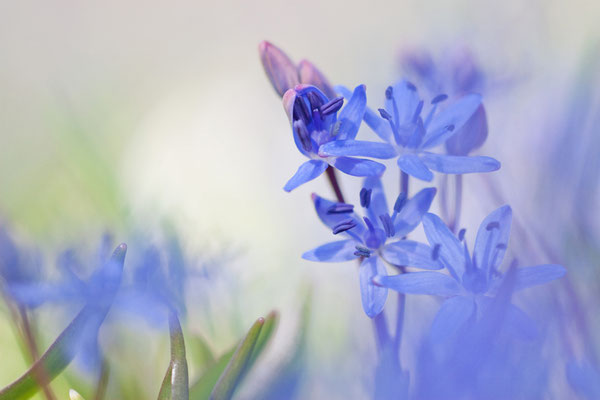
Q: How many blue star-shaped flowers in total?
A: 4